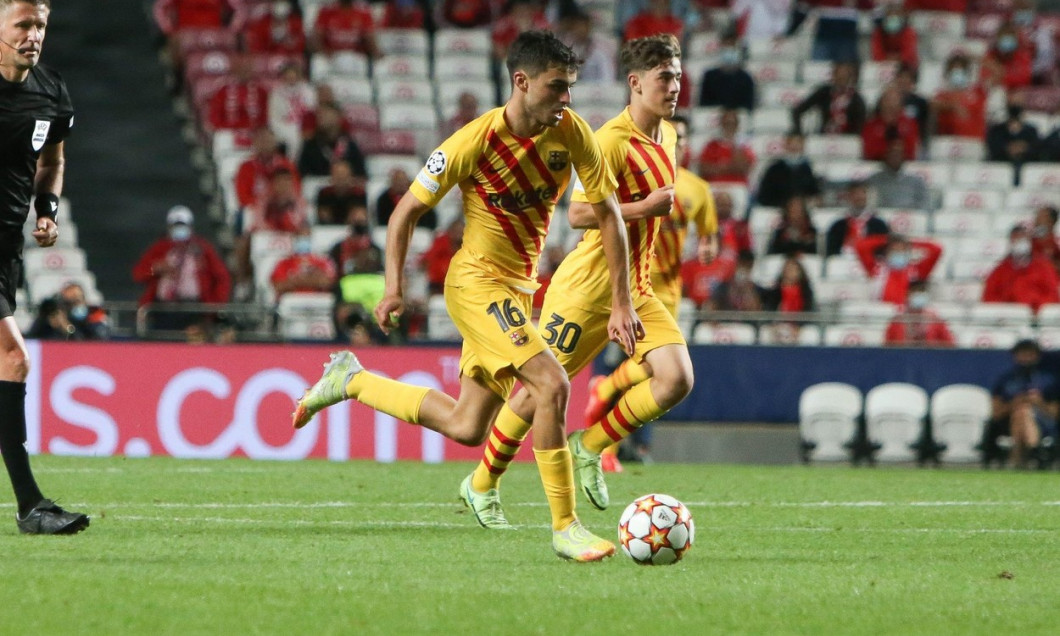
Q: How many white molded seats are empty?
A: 3